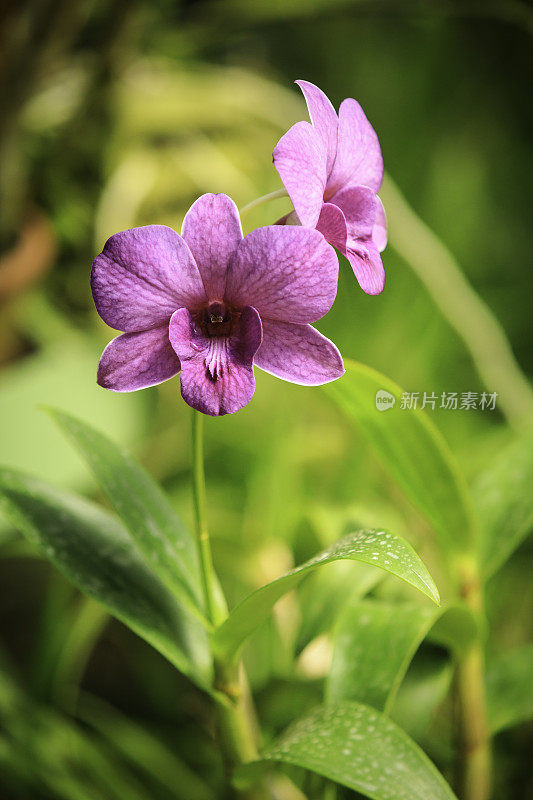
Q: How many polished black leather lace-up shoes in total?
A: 0